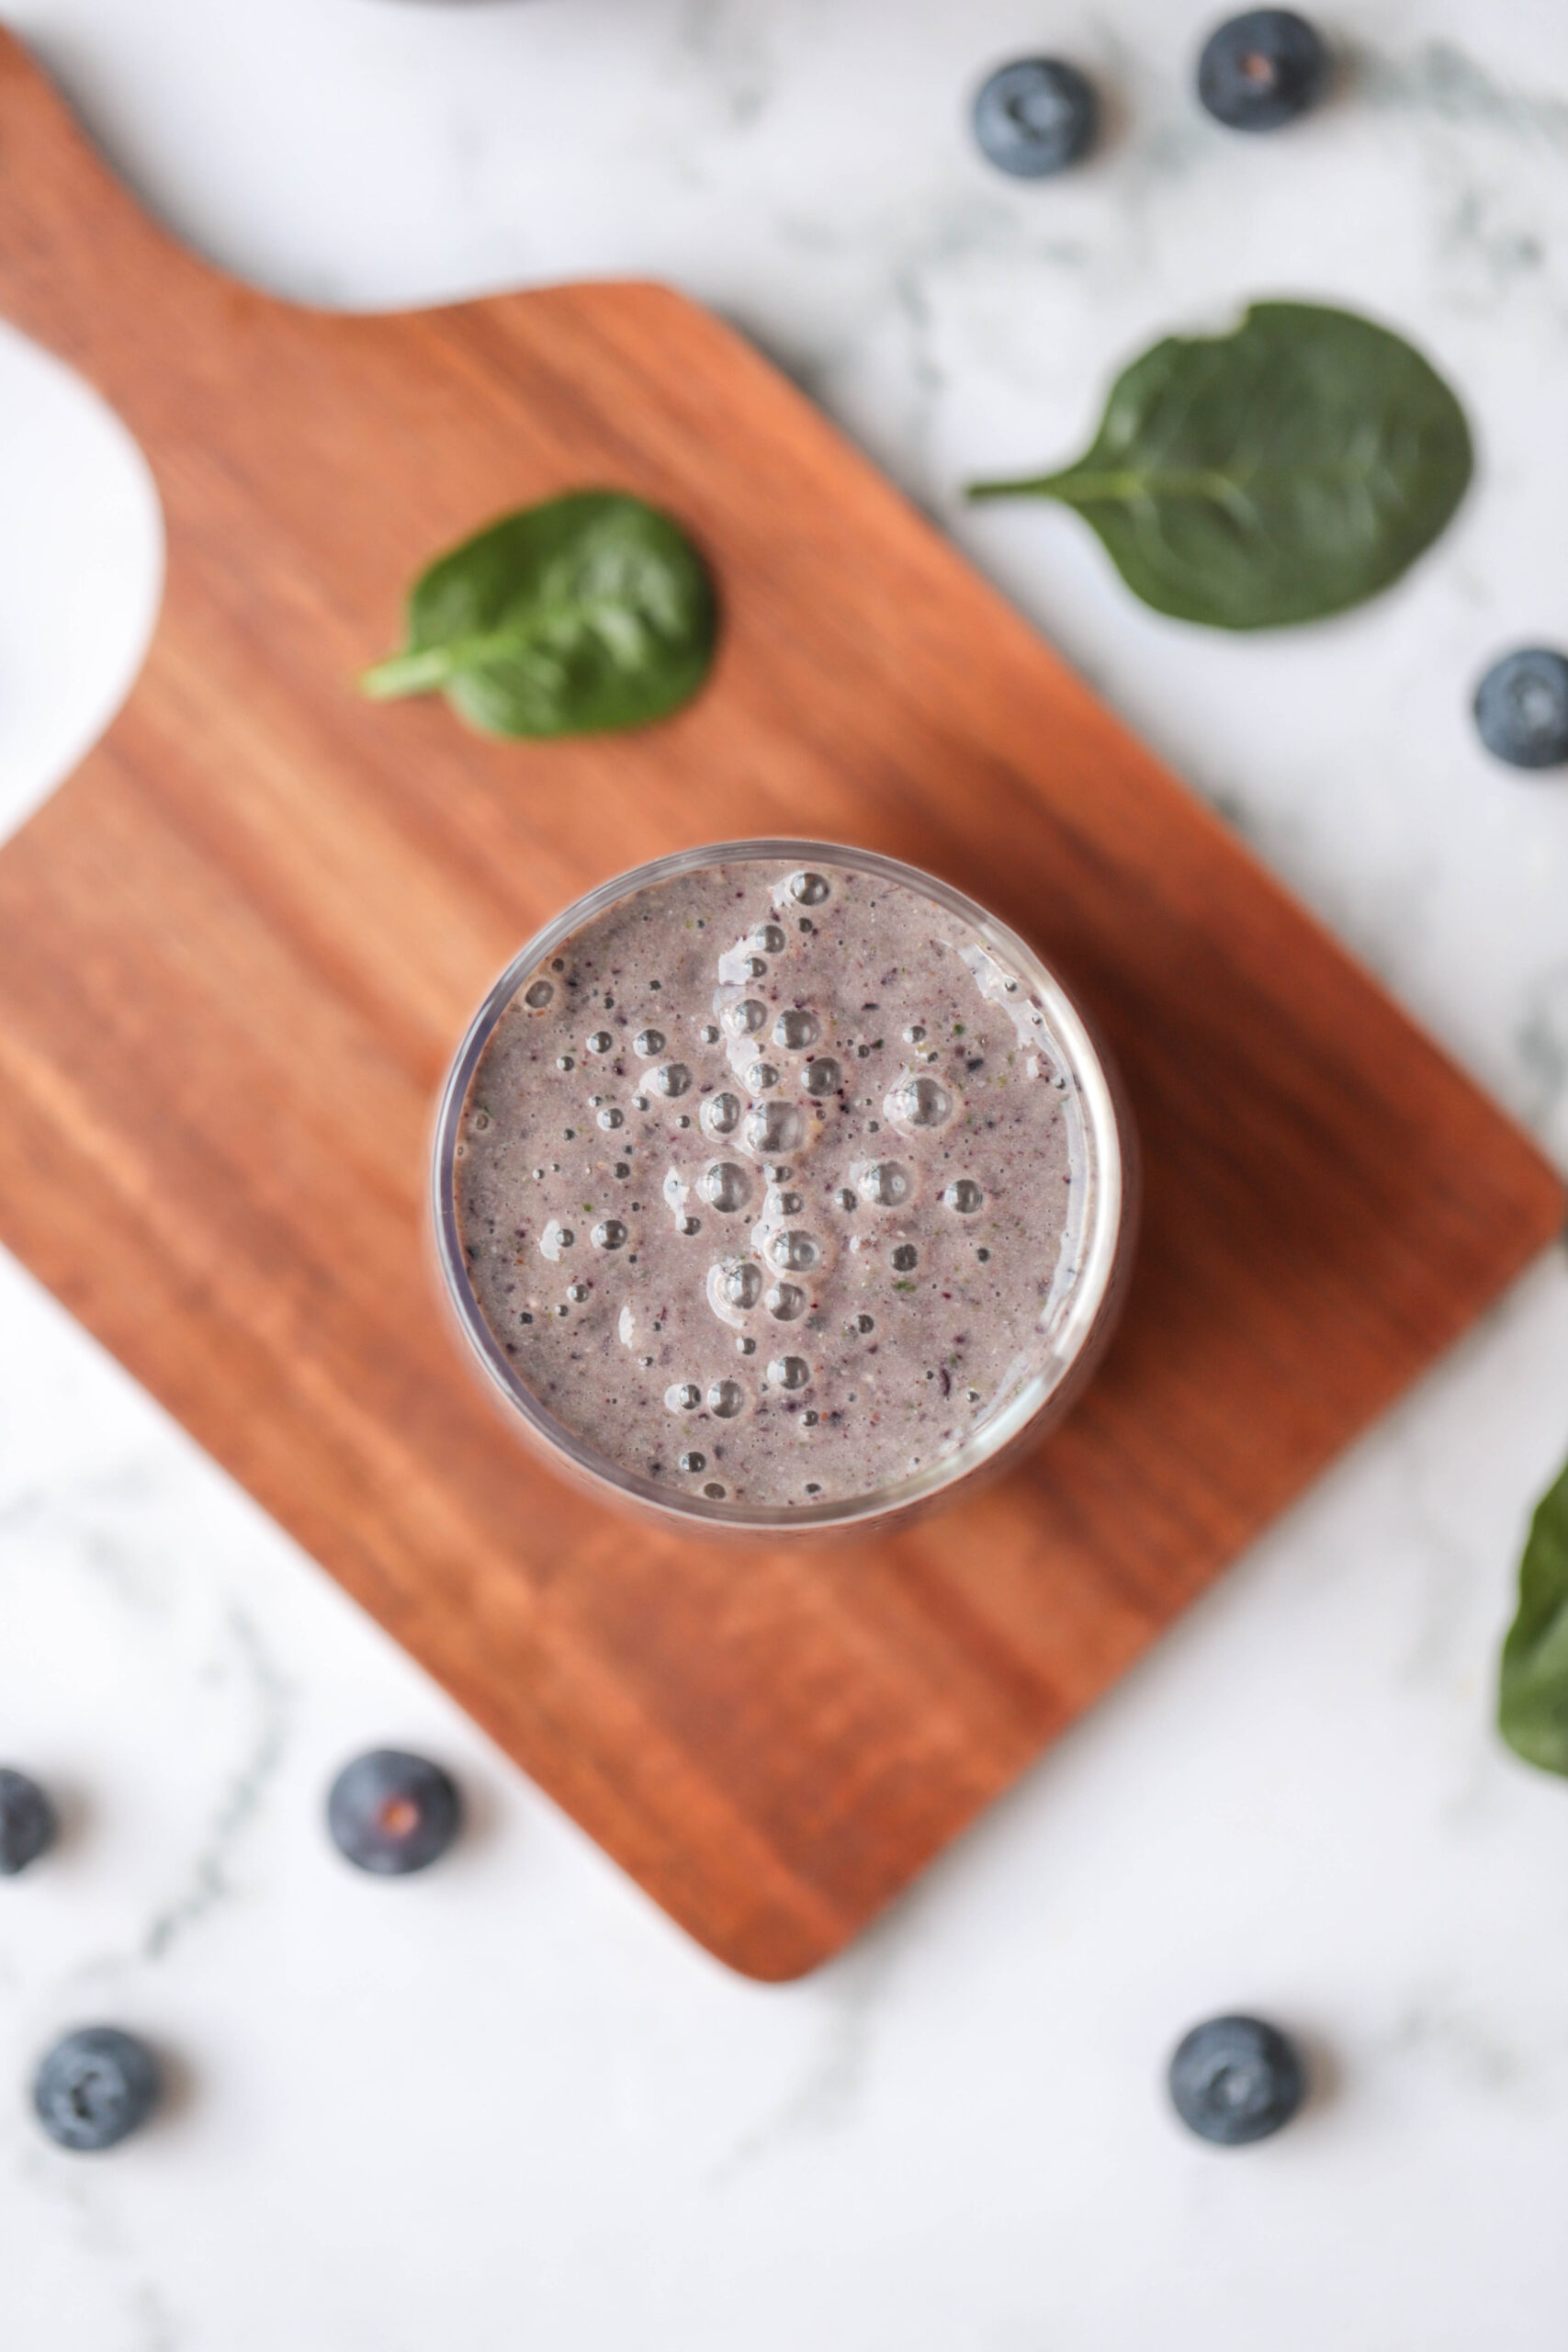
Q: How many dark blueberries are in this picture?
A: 7